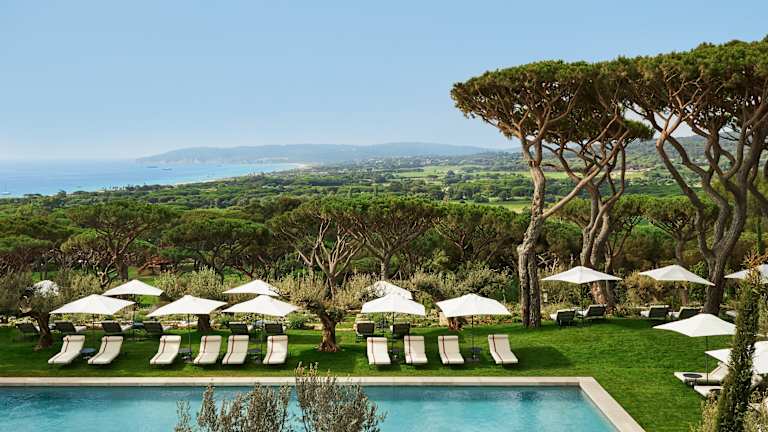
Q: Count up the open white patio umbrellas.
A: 14